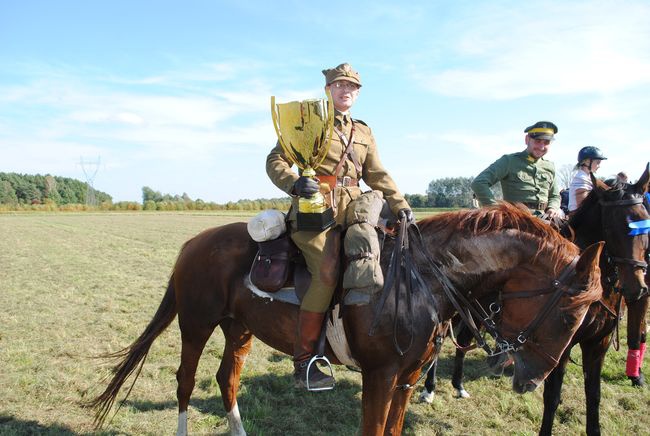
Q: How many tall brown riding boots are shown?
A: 1